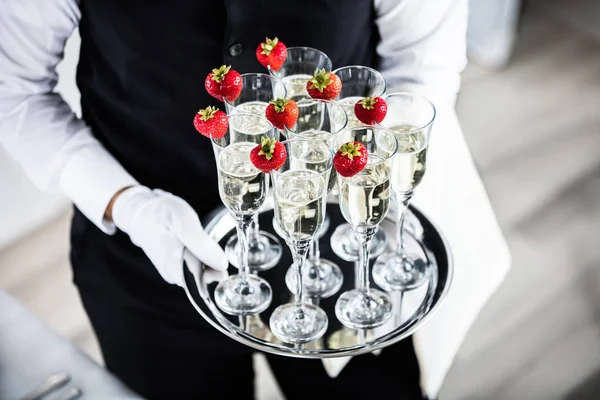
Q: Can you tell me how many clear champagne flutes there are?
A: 8